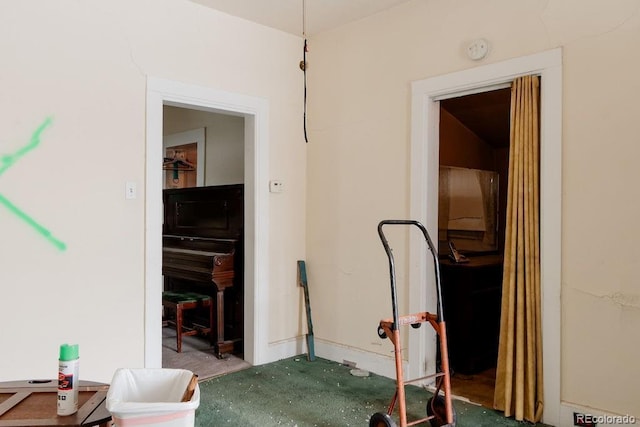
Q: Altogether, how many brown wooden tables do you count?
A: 1